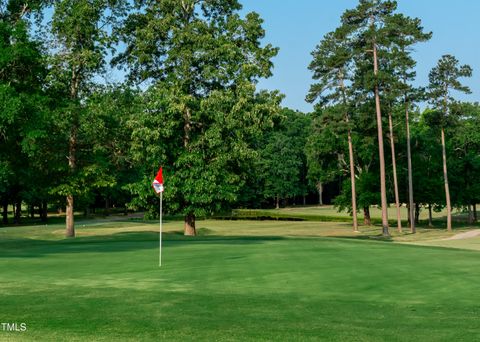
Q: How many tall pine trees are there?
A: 5